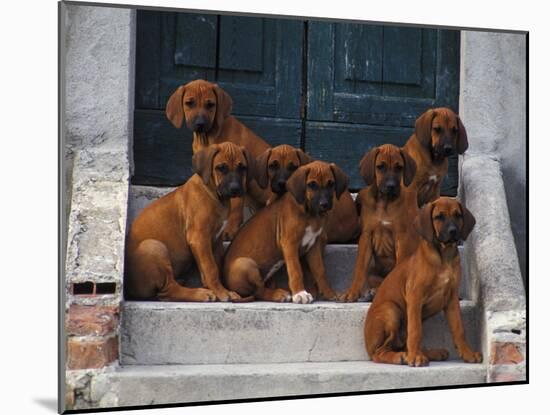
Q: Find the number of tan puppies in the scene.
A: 7